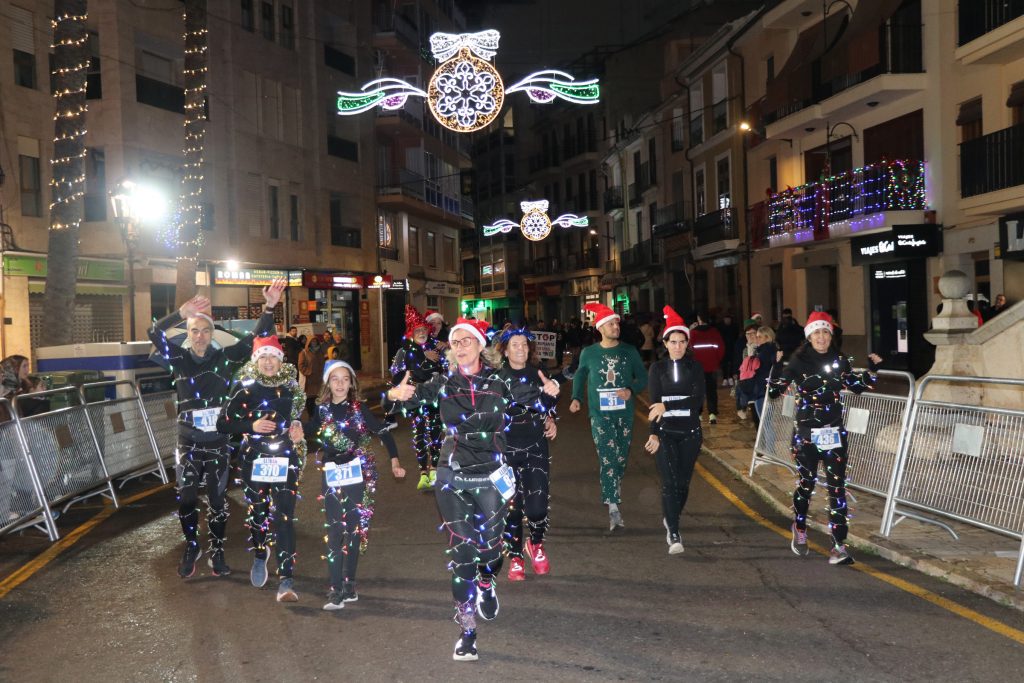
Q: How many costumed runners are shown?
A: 10